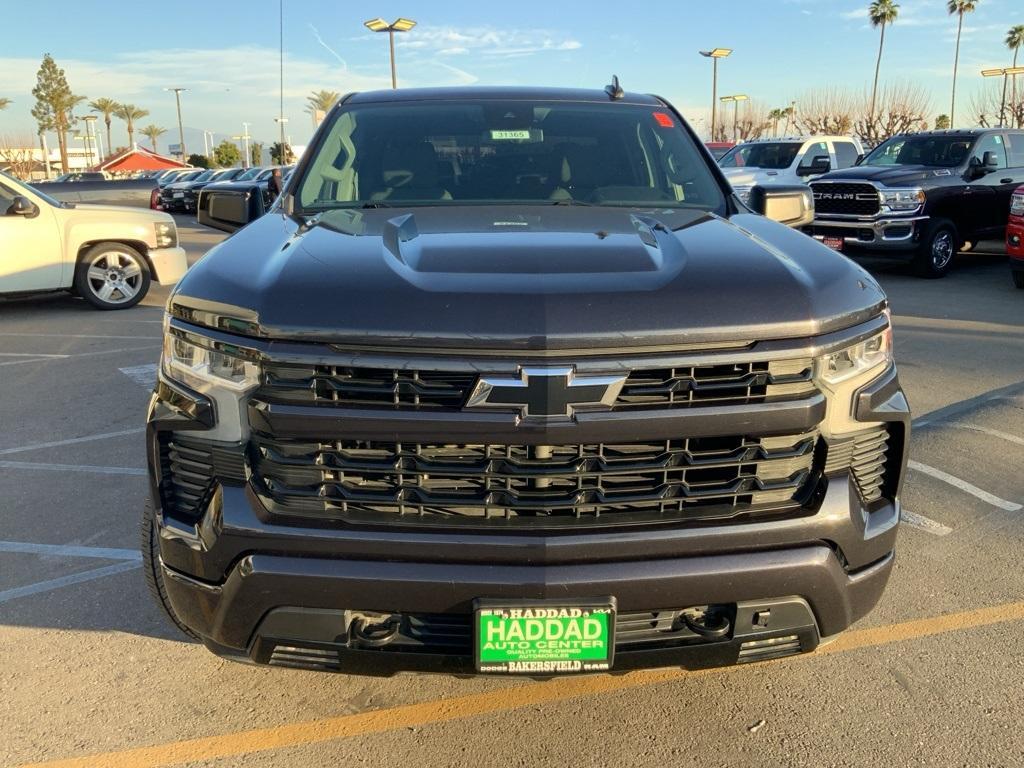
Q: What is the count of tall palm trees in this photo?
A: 3